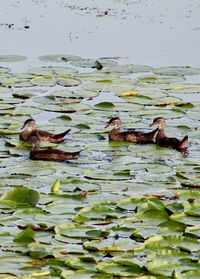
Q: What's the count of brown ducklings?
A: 4